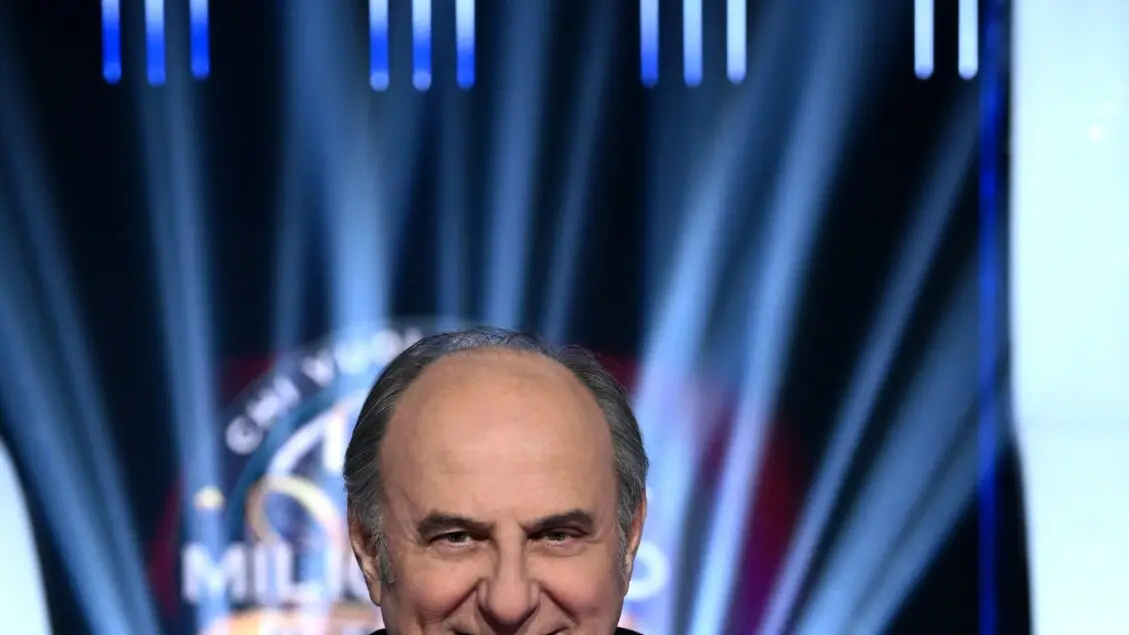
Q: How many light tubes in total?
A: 11